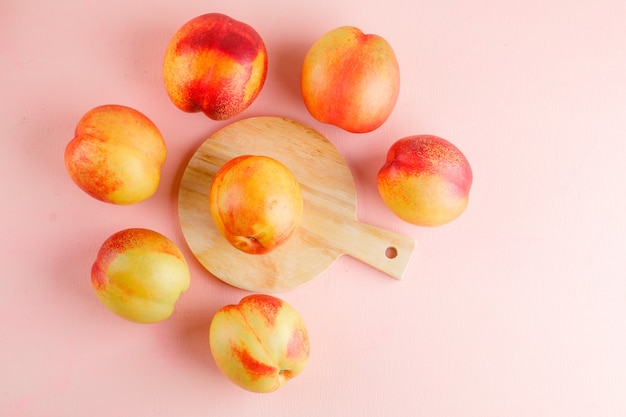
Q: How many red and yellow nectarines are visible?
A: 7